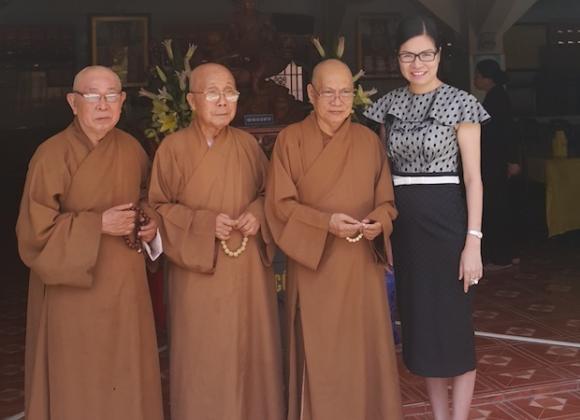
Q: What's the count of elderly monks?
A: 3